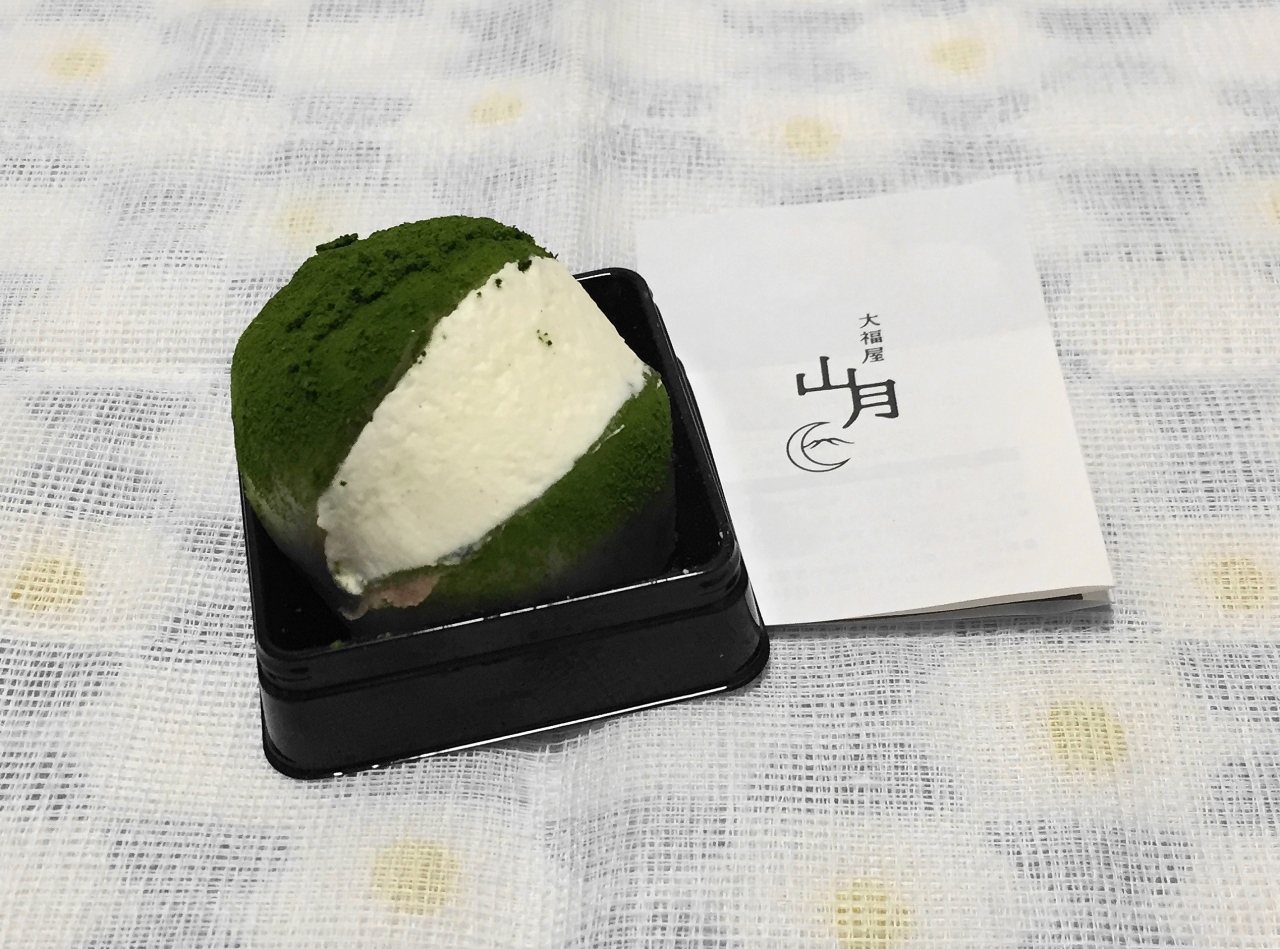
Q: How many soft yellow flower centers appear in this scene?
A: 11